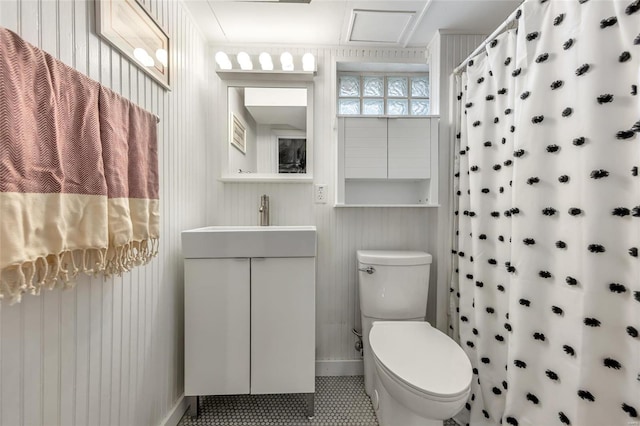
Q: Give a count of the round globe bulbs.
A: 5